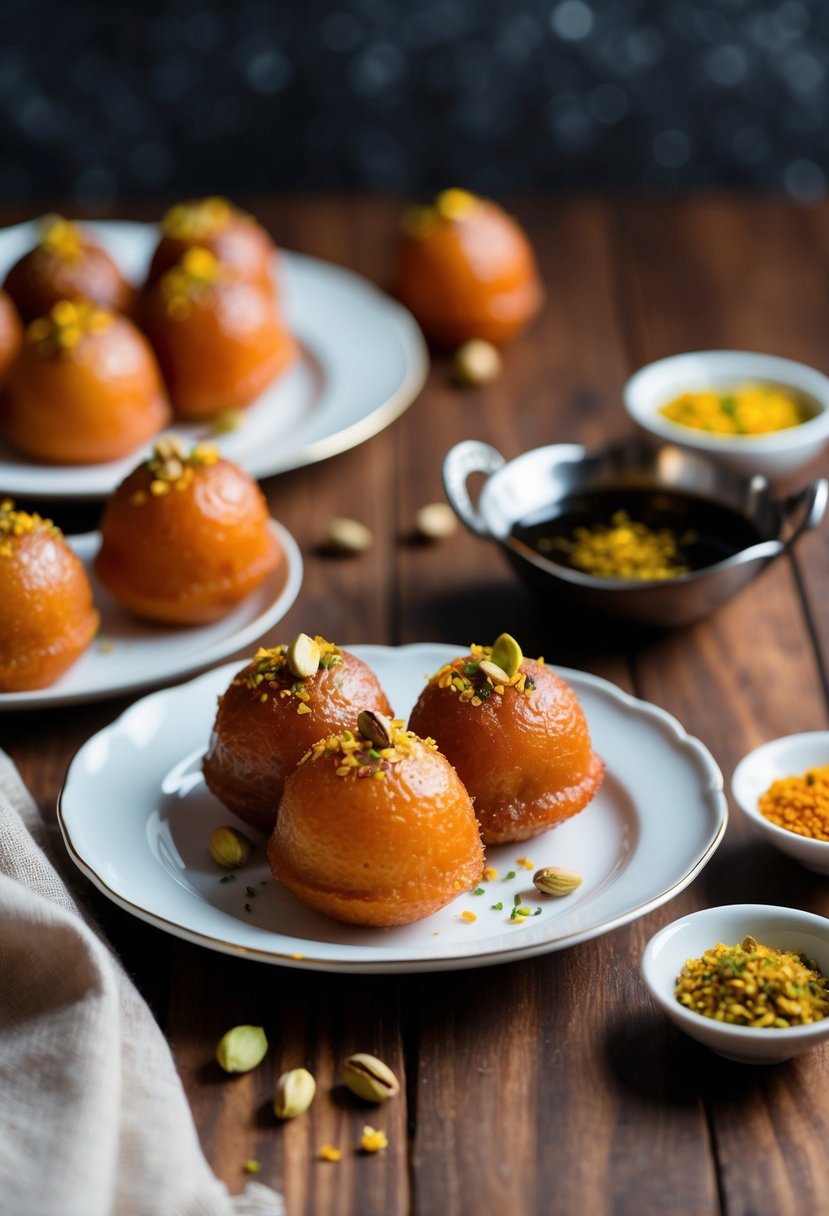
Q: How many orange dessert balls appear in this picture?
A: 11